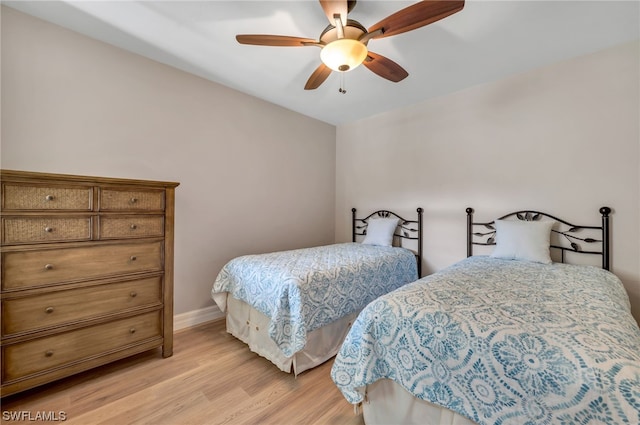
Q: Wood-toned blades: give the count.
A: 5